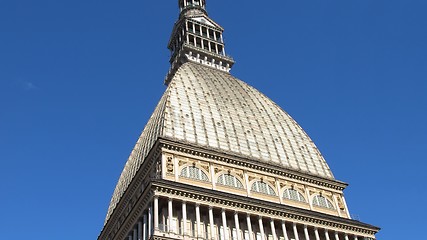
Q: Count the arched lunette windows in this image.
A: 5